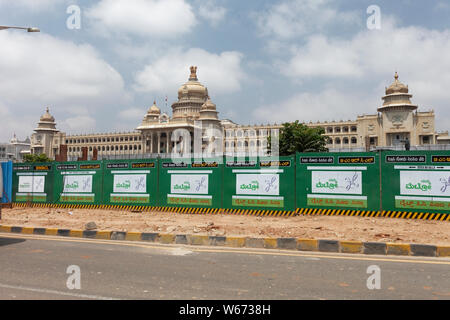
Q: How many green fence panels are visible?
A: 7